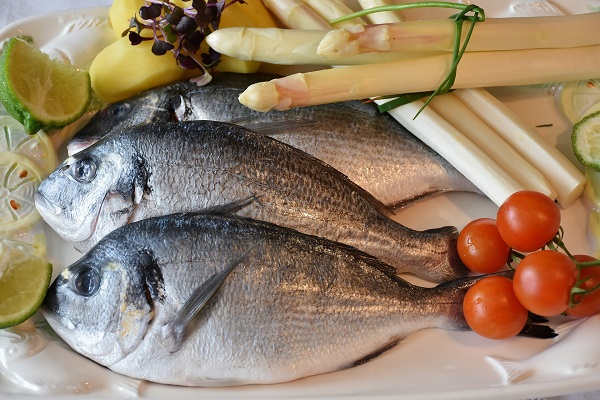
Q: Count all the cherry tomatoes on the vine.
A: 5